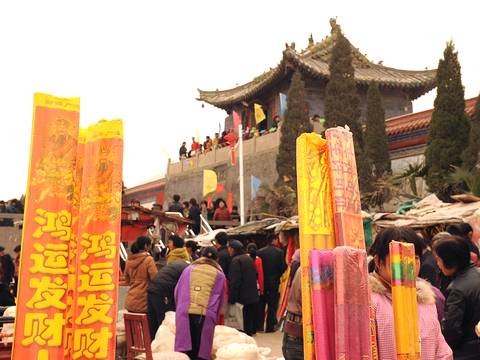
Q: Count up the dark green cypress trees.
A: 5